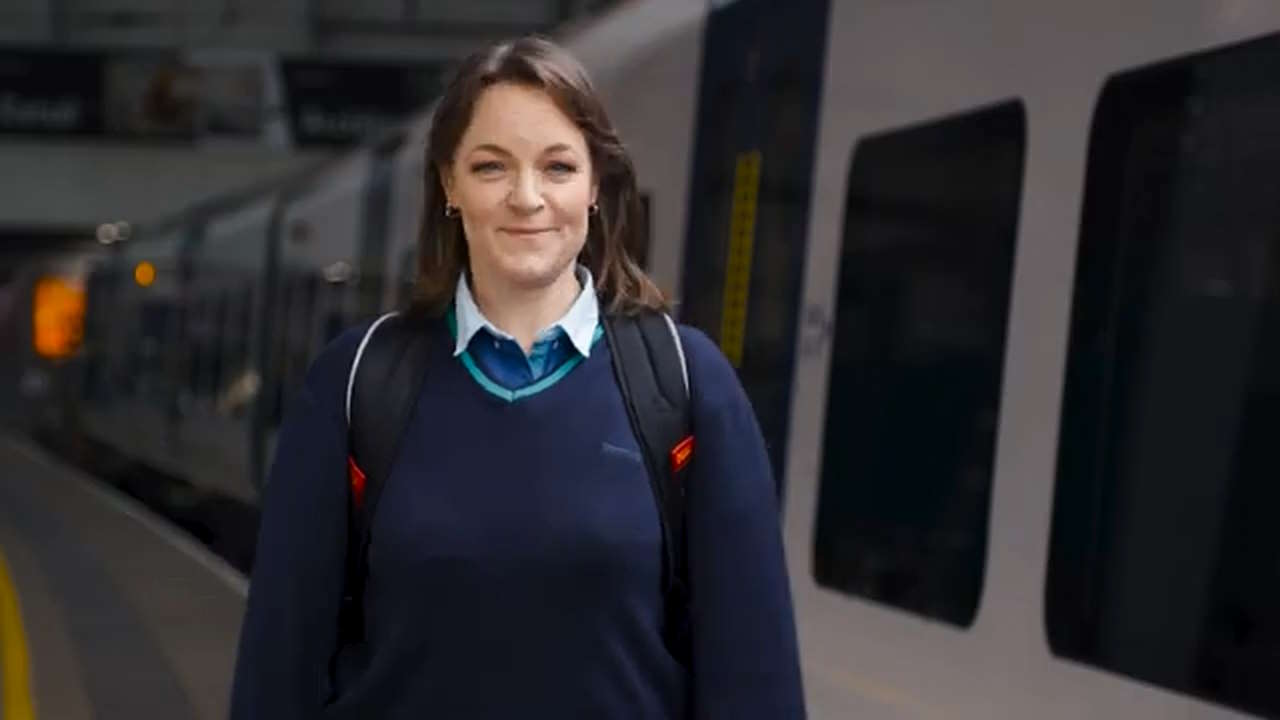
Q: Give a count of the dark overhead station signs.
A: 2